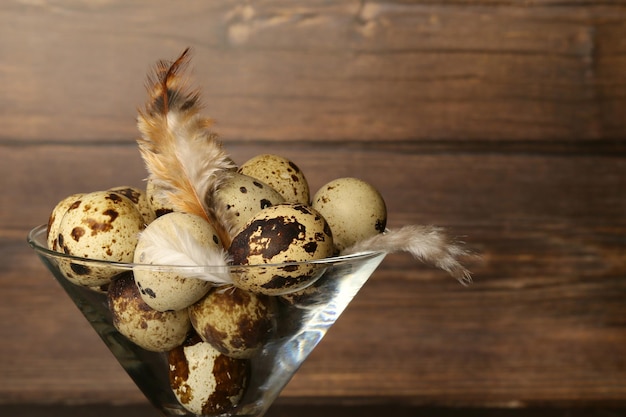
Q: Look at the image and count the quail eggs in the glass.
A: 12